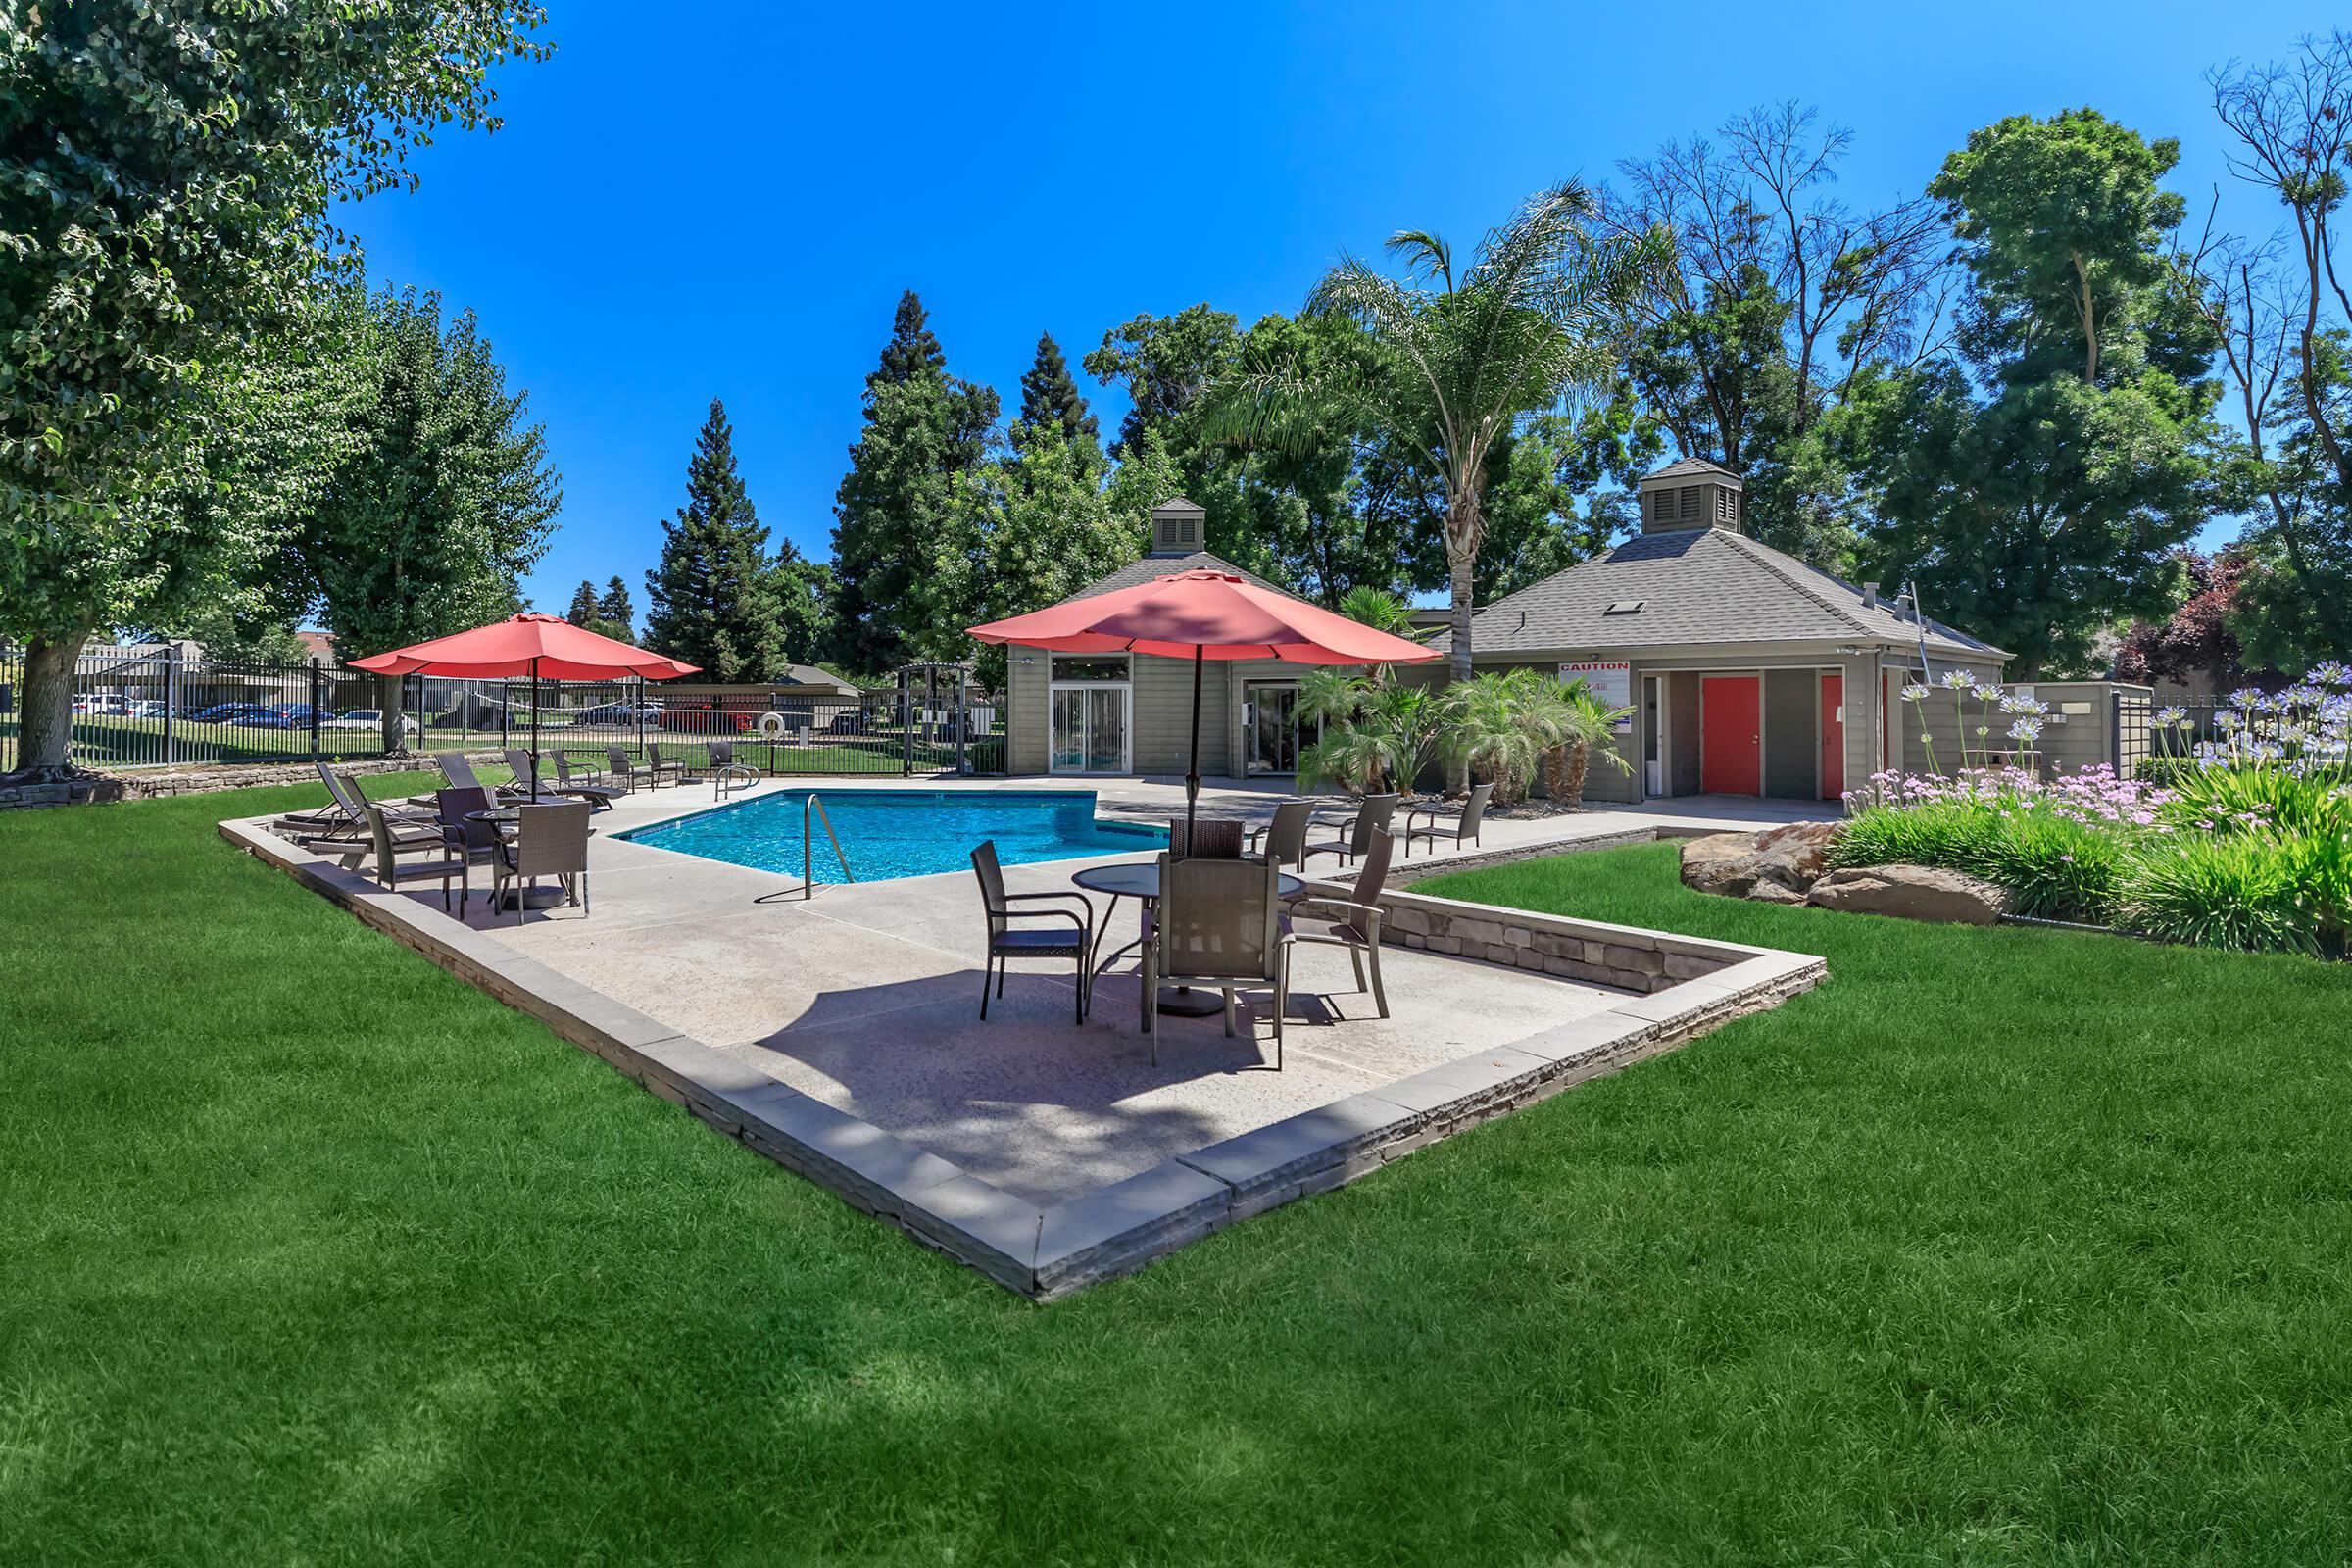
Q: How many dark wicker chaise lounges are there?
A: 4